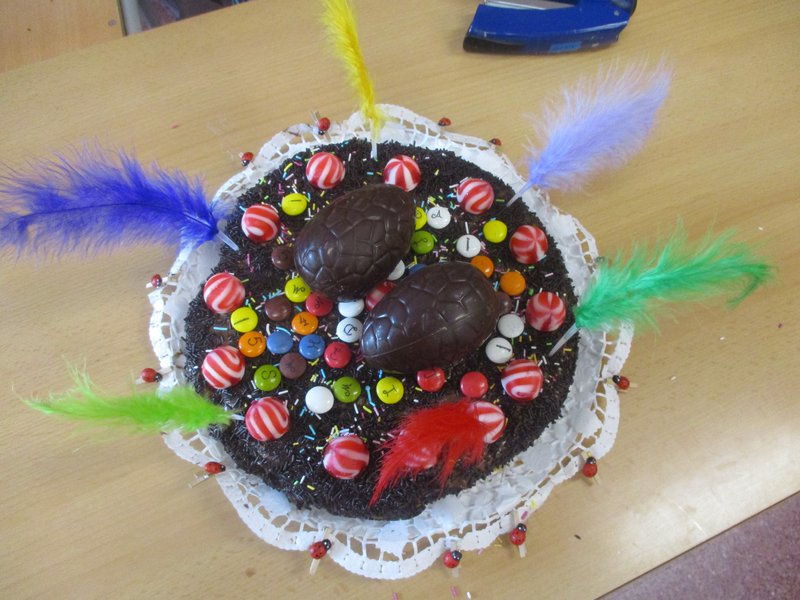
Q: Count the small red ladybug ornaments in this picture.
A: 12